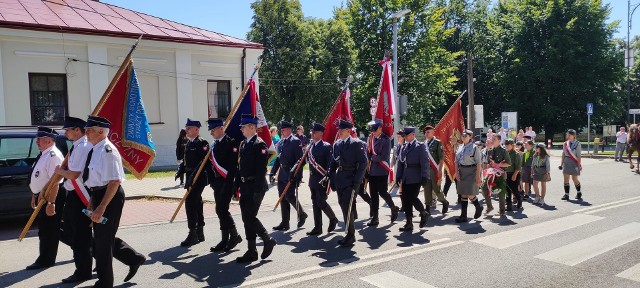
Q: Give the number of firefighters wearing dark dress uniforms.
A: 3